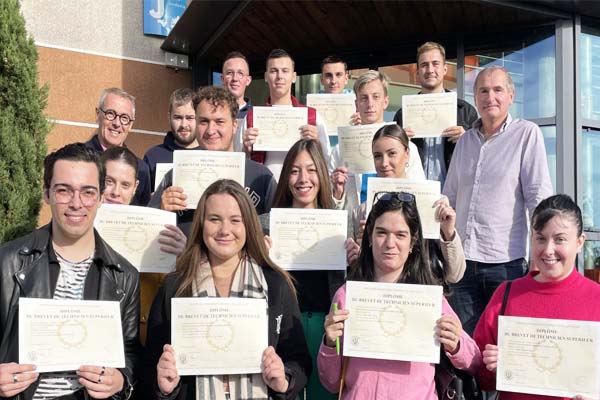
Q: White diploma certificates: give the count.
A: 13